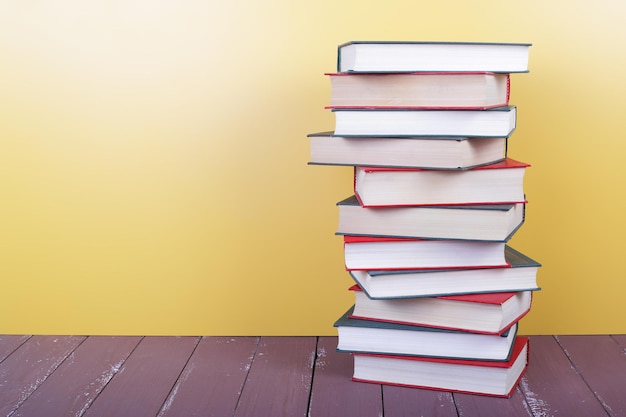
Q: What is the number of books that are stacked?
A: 11